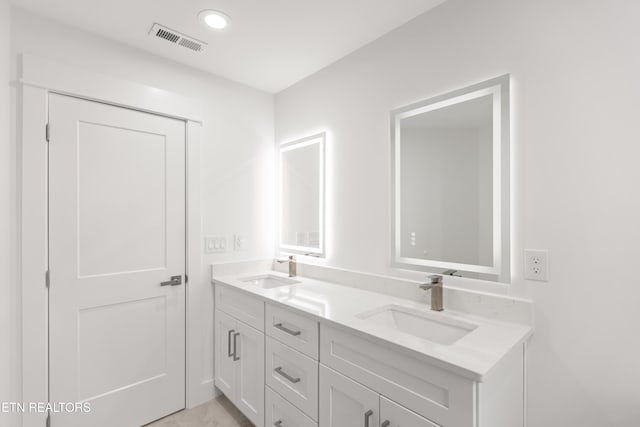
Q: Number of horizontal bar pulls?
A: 3